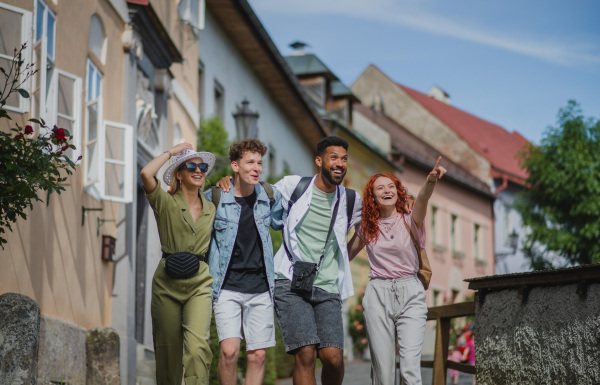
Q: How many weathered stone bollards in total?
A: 2